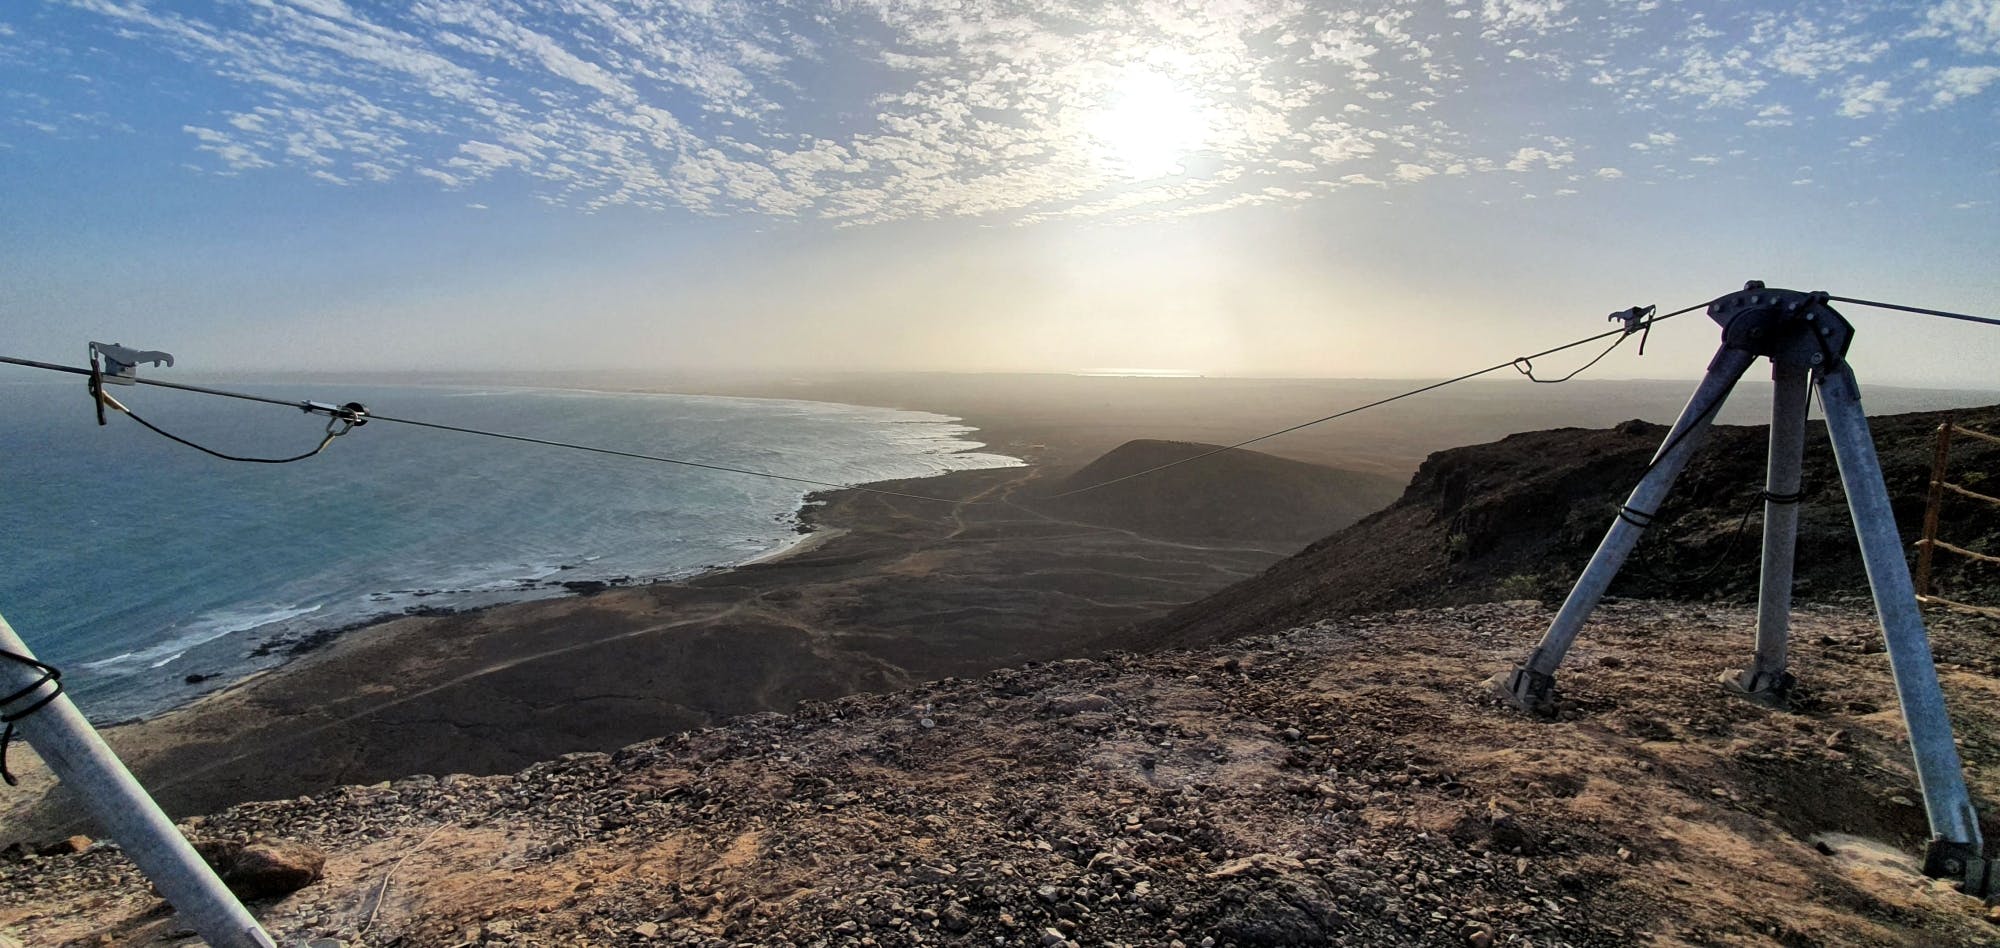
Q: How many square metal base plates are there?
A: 3